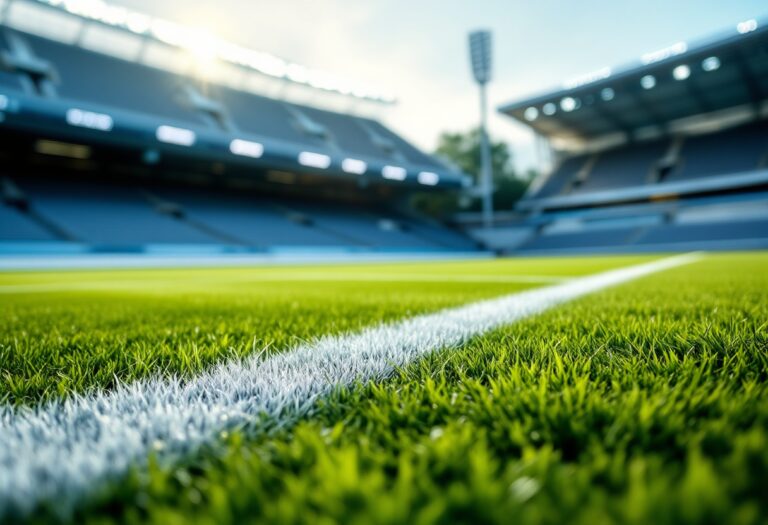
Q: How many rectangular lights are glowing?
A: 7